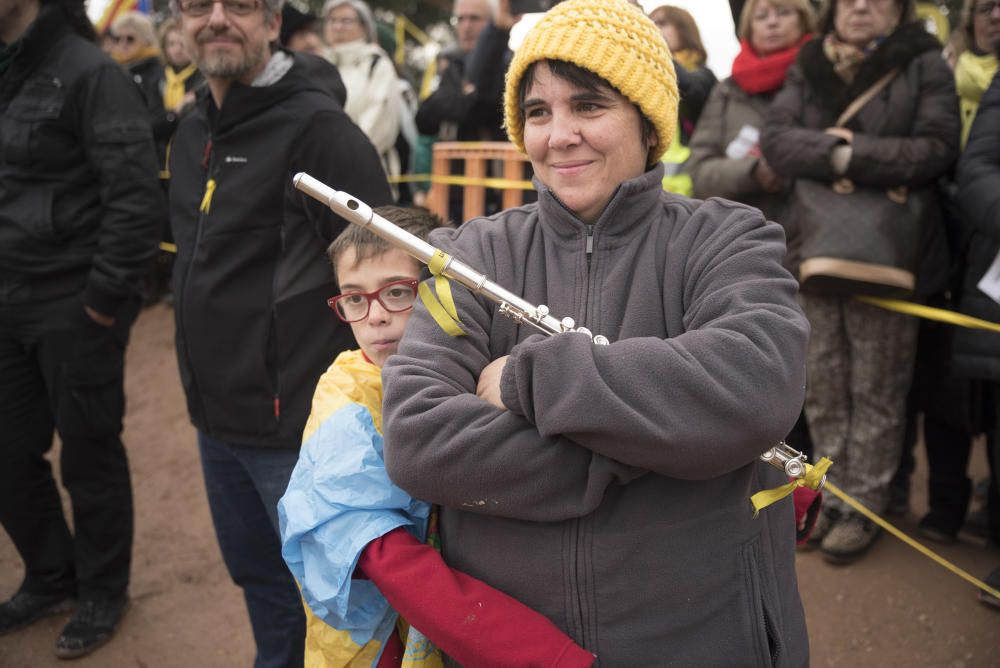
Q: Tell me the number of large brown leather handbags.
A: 1